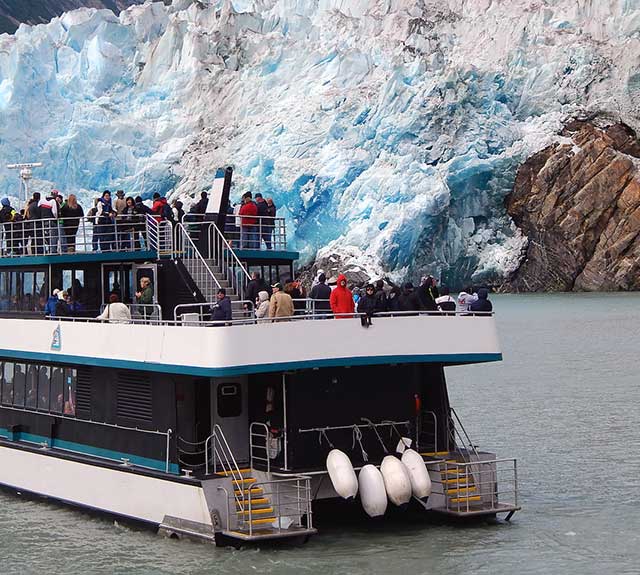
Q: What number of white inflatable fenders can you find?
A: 4